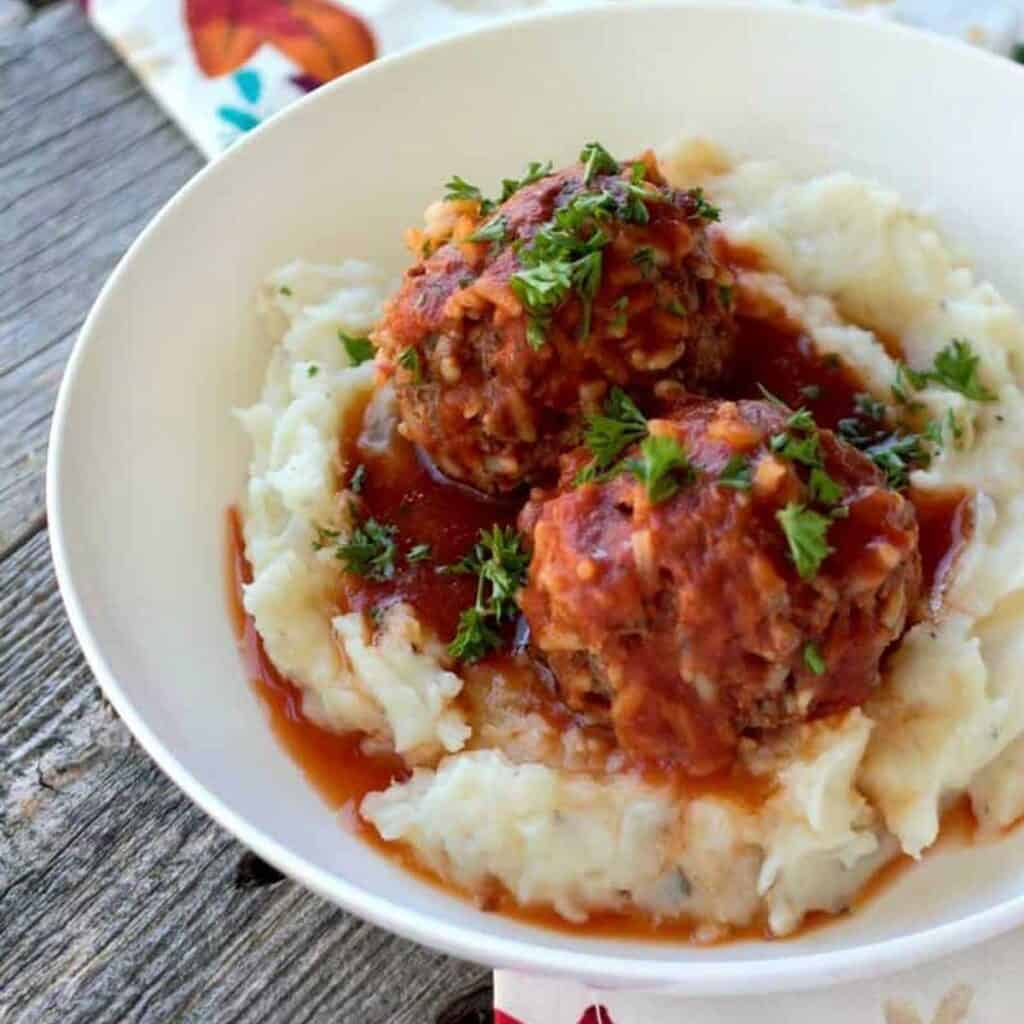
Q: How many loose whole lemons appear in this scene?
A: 0